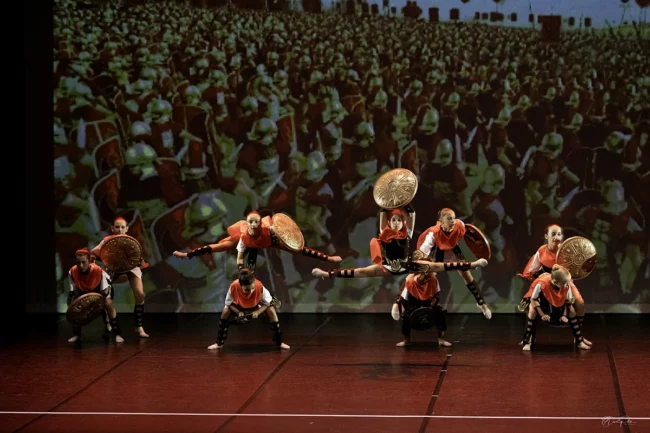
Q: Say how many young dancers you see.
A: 9